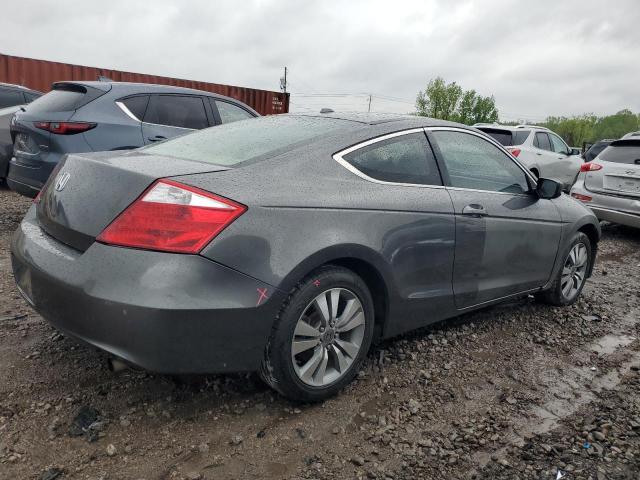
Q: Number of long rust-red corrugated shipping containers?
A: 1